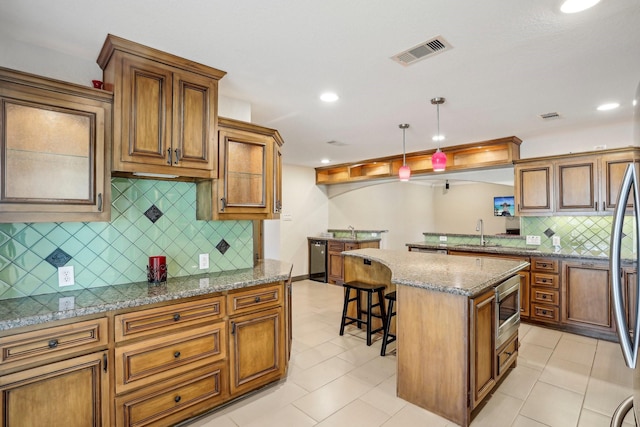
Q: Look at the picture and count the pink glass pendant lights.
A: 2